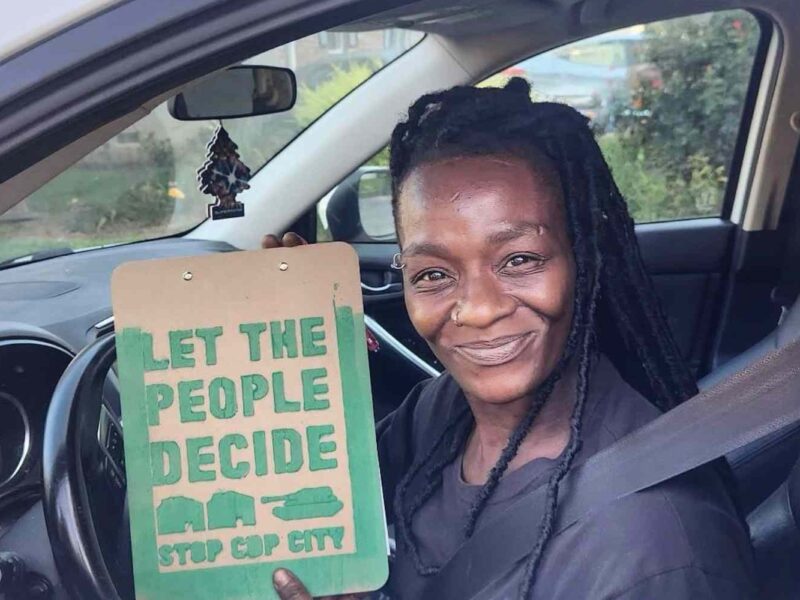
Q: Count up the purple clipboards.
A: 0